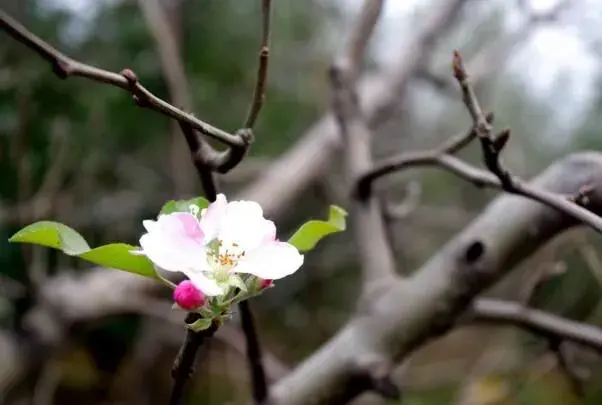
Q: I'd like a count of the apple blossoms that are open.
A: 1